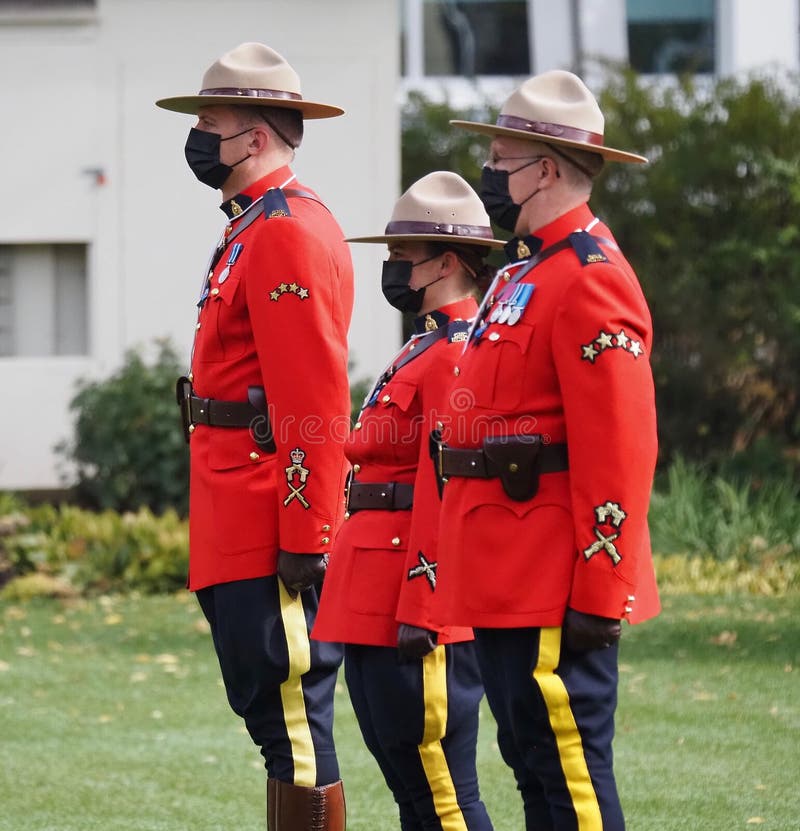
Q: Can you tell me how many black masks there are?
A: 3